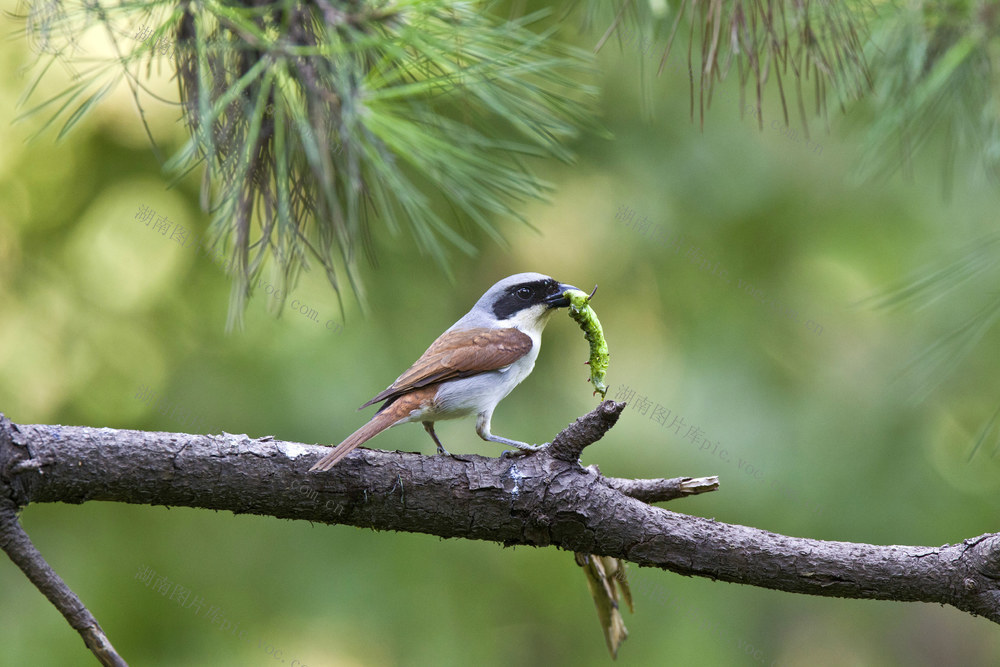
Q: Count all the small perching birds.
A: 1